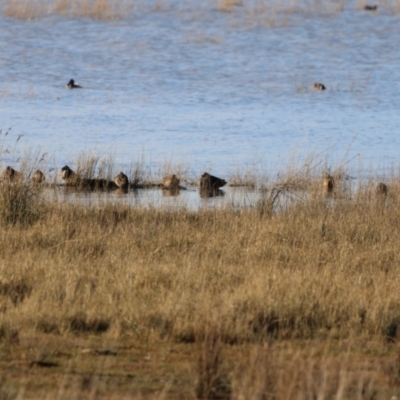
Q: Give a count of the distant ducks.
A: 3